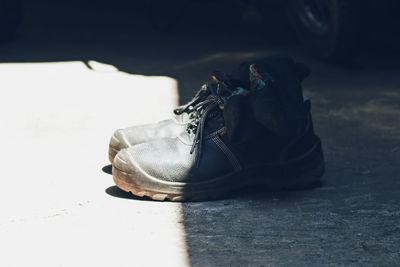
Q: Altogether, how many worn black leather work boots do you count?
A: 2